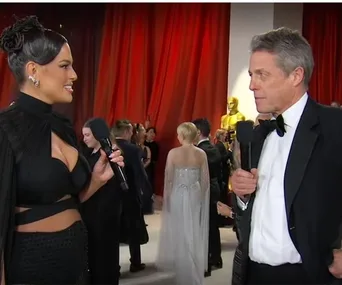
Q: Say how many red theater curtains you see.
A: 2